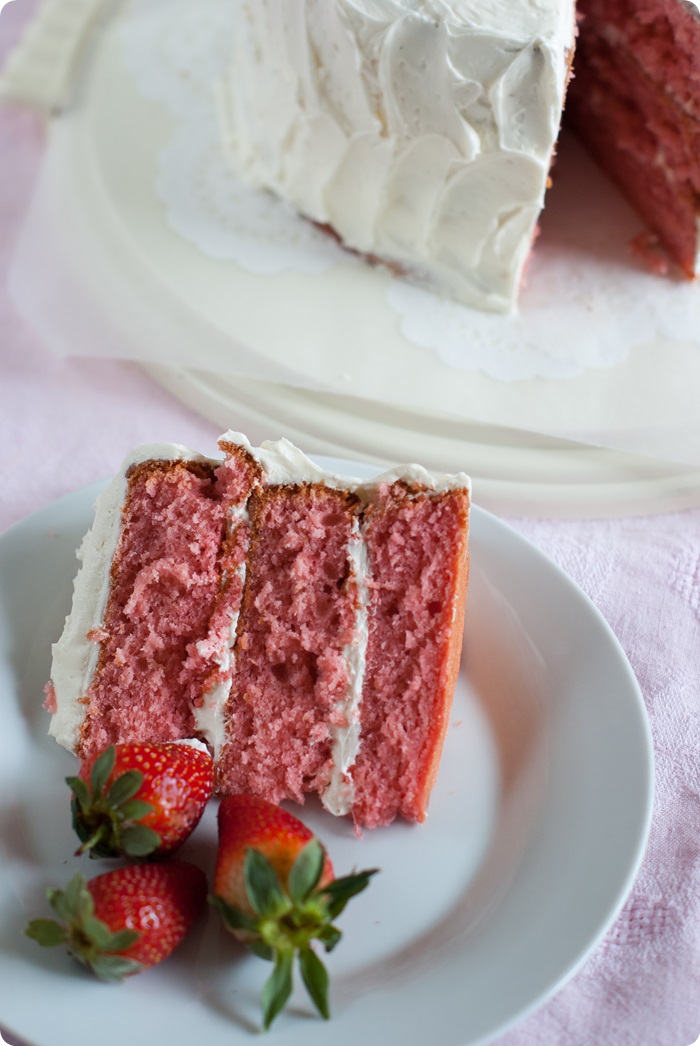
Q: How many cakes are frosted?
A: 1